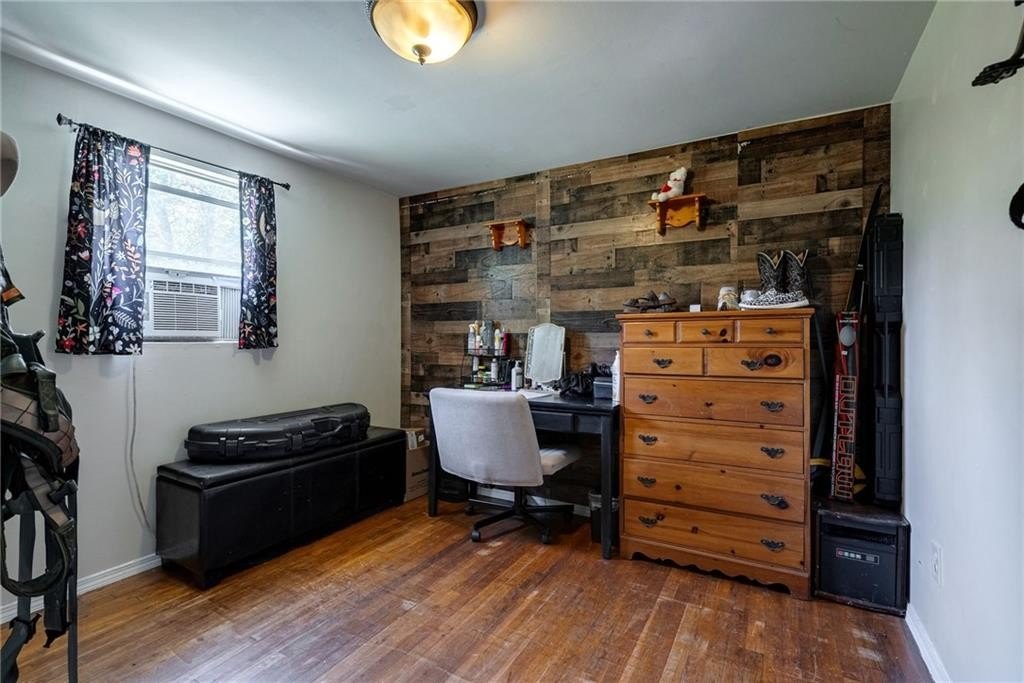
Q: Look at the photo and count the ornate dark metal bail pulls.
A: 10